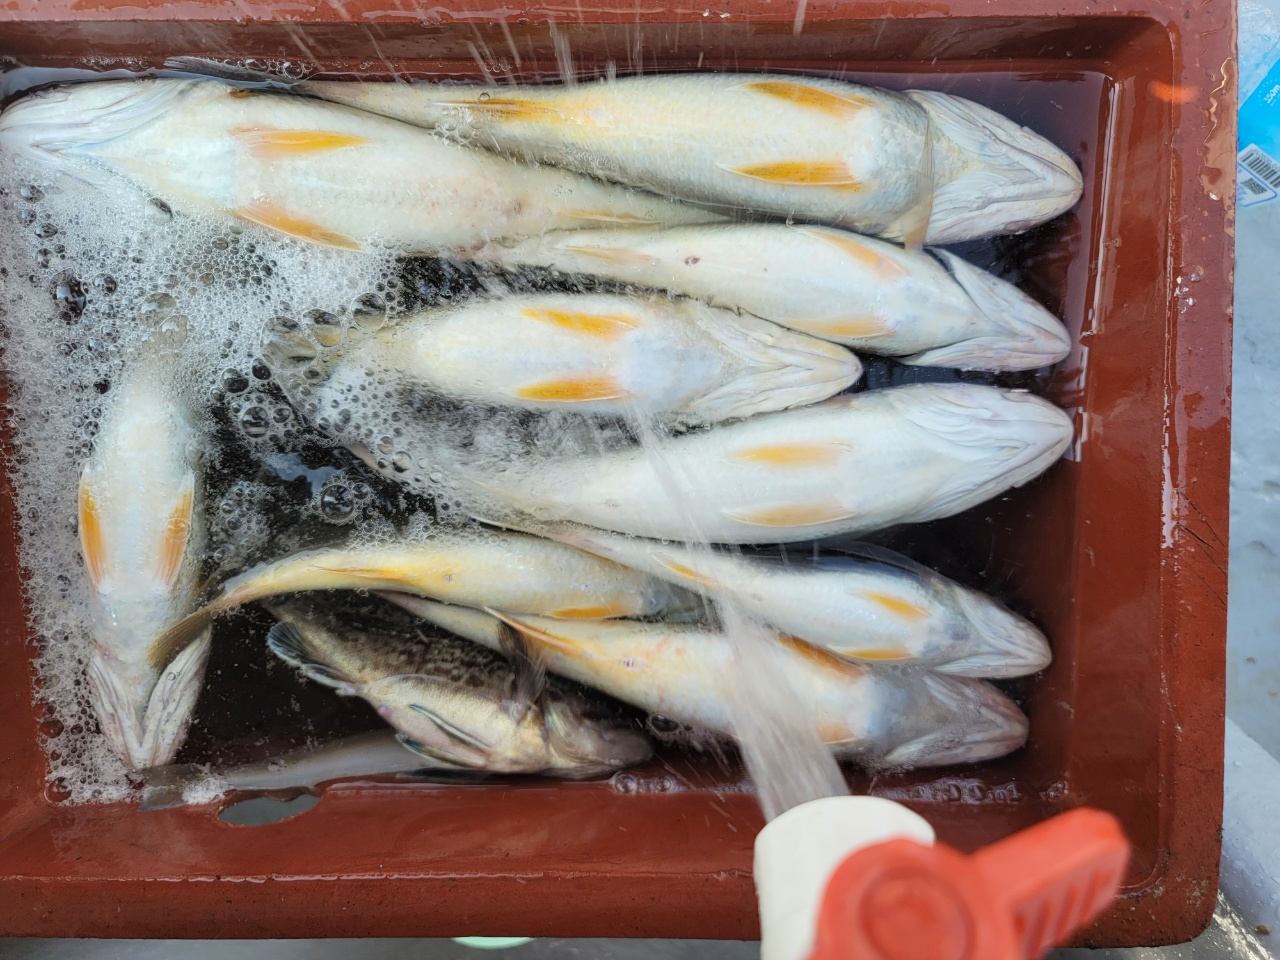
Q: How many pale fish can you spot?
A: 9